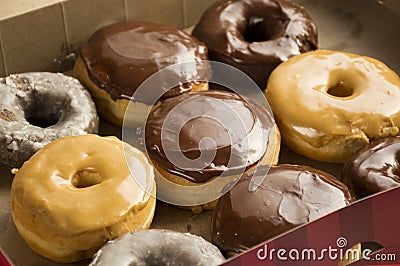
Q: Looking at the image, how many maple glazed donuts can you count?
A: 2